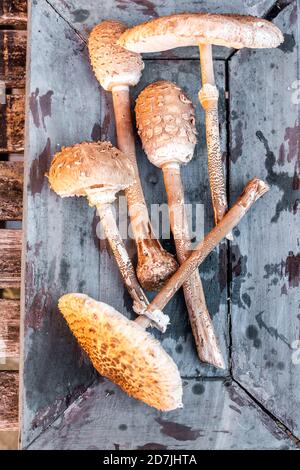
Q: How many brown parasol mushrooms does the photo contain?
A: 5